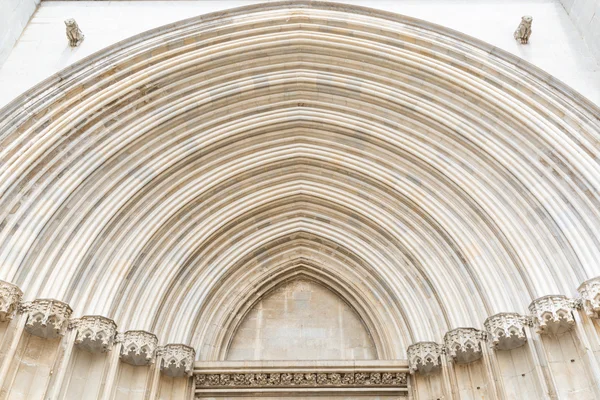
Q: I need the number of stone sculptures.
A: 2